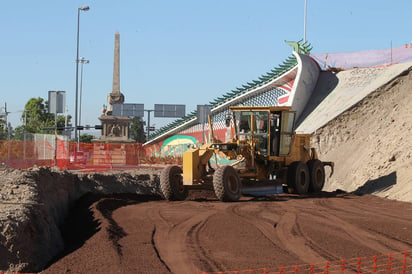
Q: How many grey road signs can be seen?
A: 4